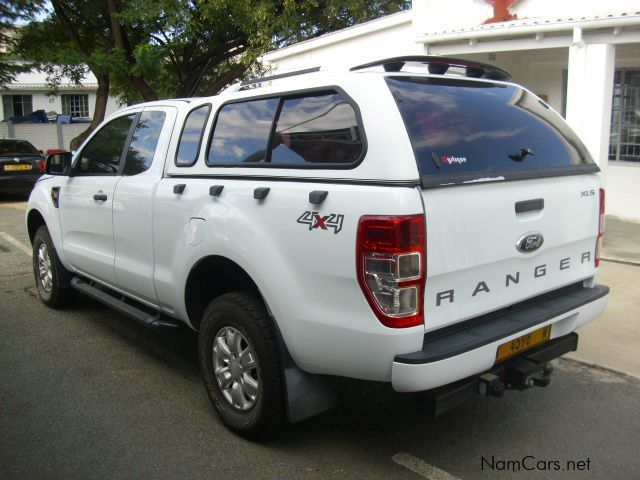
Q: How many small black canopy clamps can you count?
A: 4